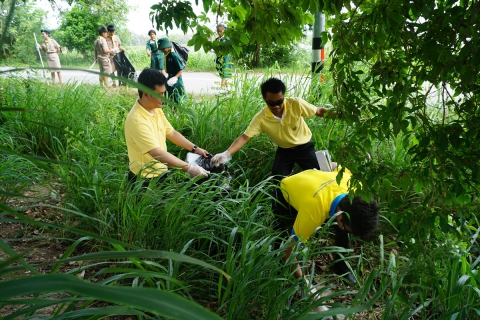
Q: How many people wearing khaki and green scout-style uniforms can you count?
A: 6